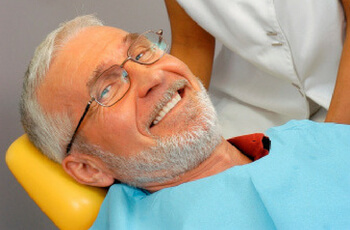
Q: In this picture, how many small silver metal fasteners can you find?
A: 4